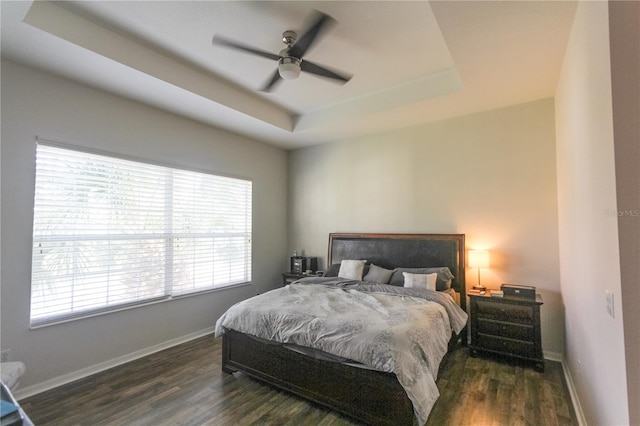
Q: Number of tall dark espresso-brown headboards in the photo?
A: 1